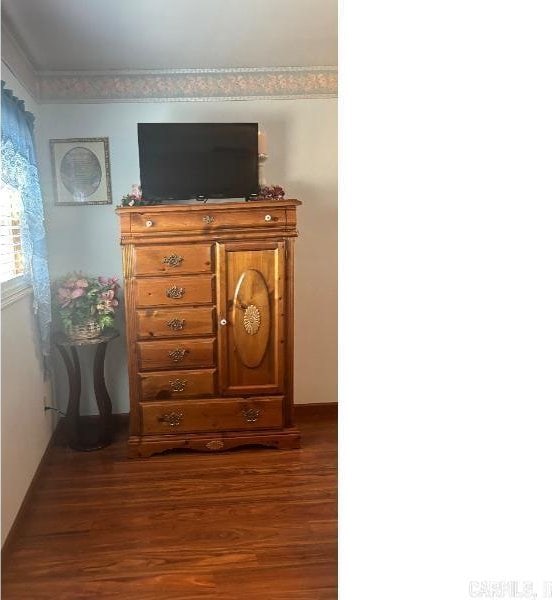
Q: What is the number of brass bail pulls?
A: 7